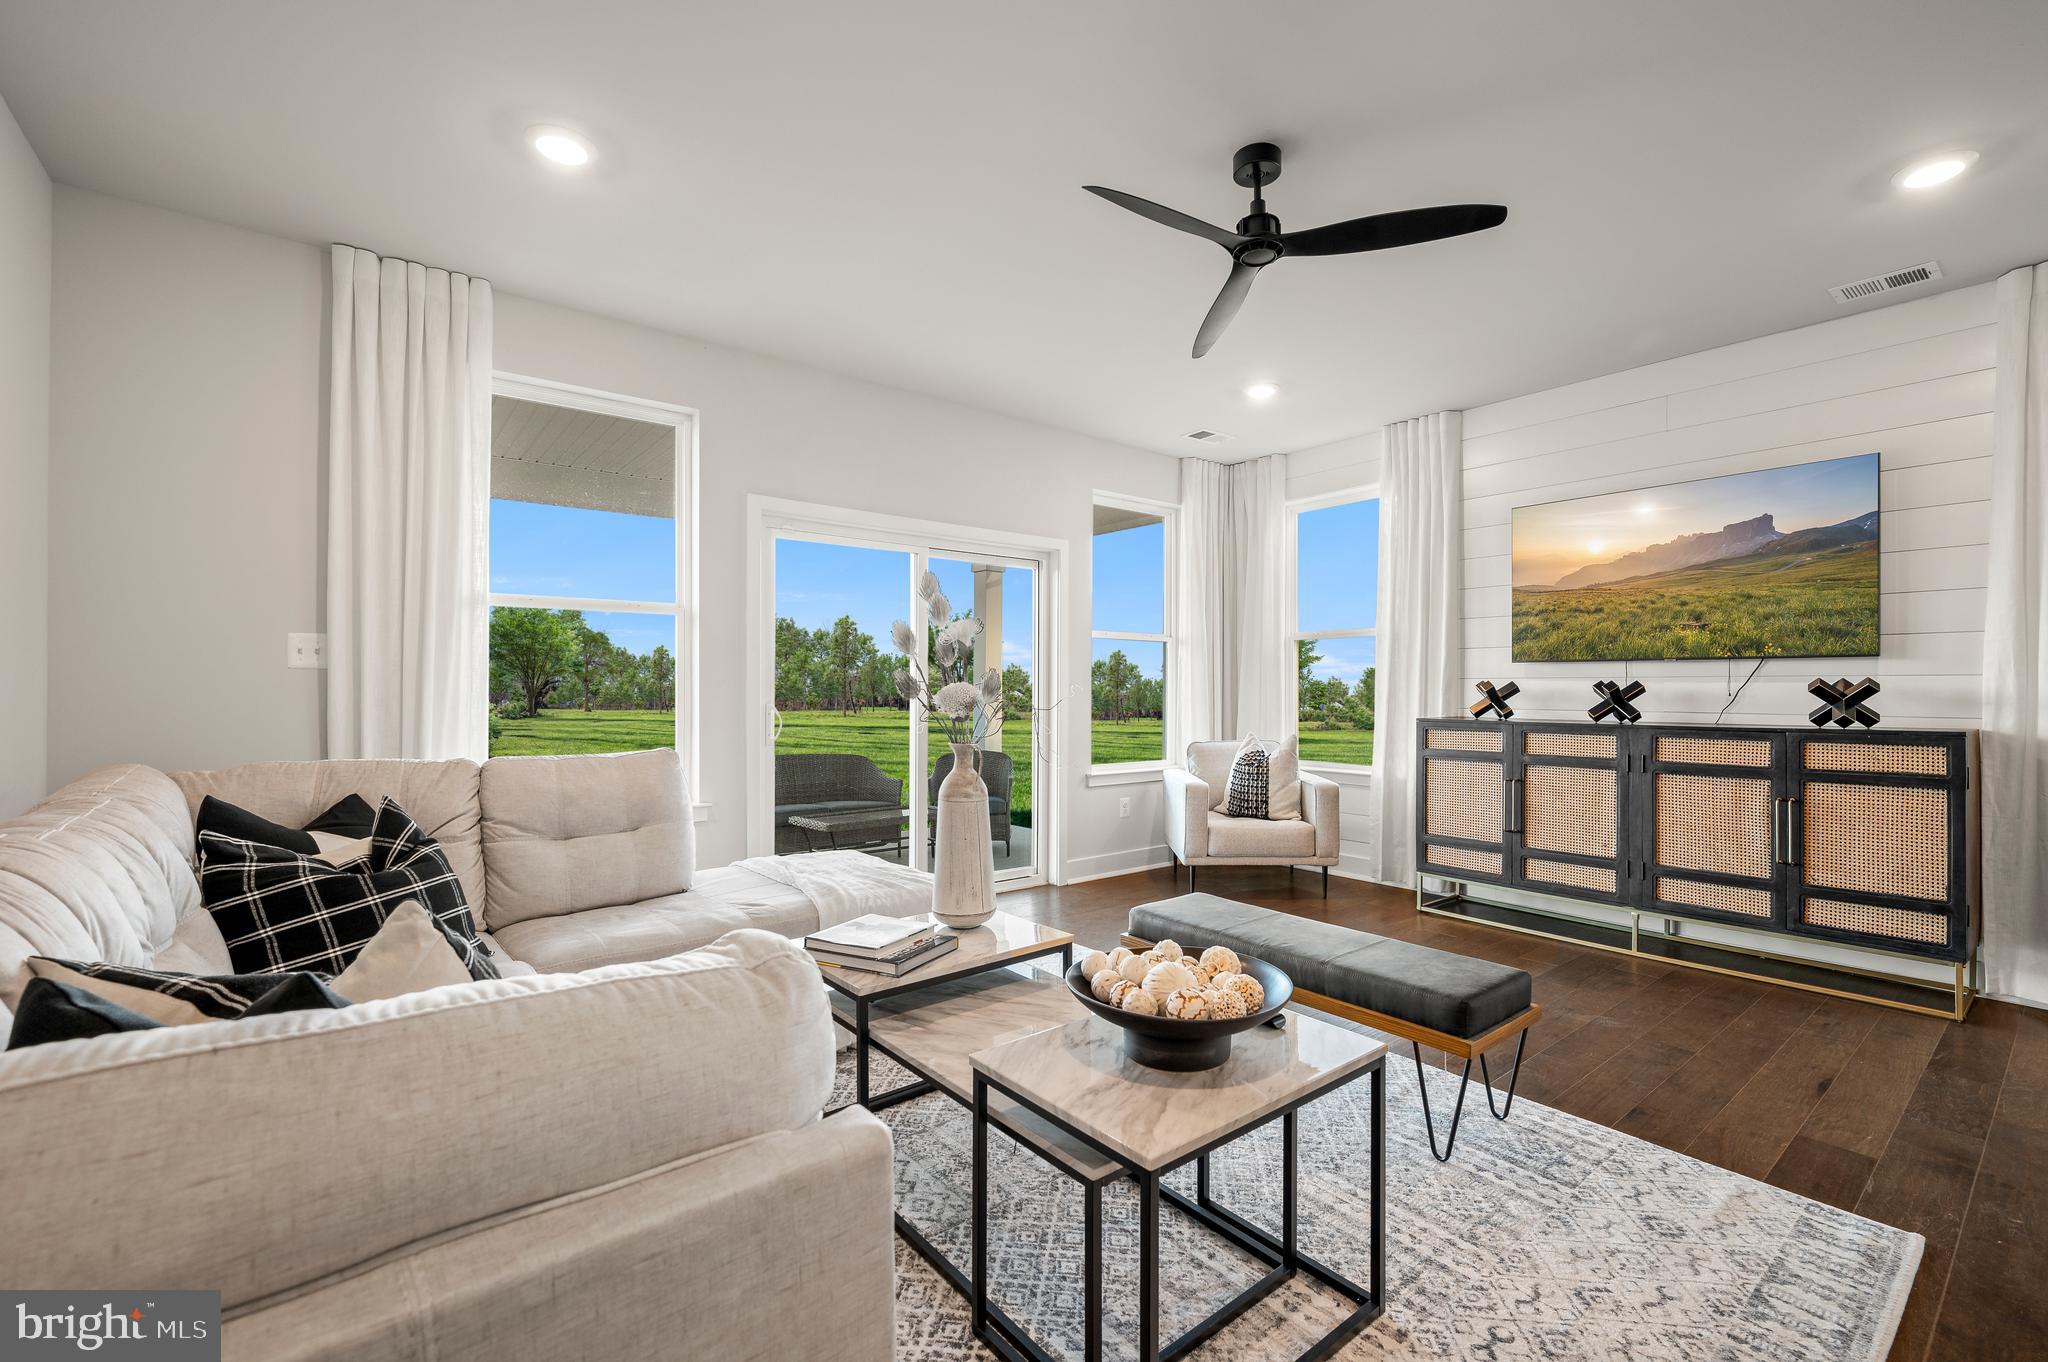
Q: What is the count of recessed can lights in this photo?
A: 3